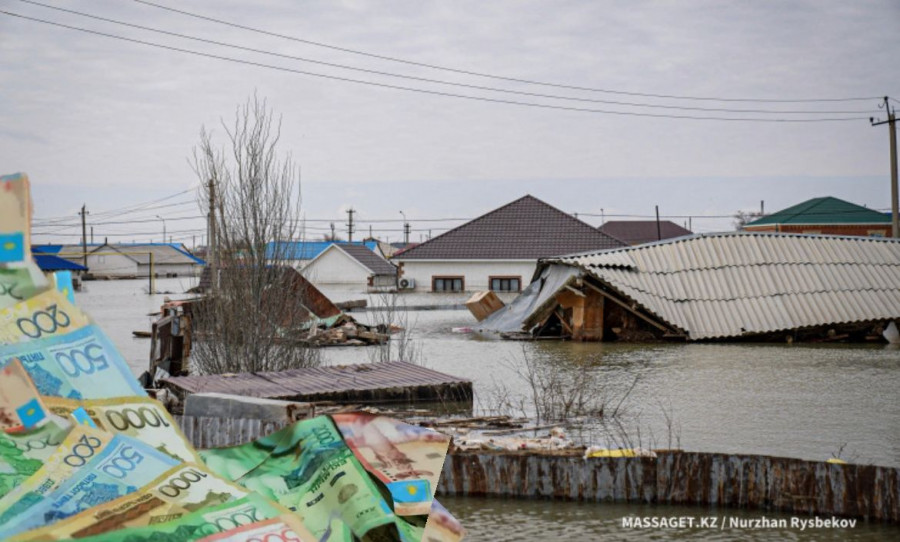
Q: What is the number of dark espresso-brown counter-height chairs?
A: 0